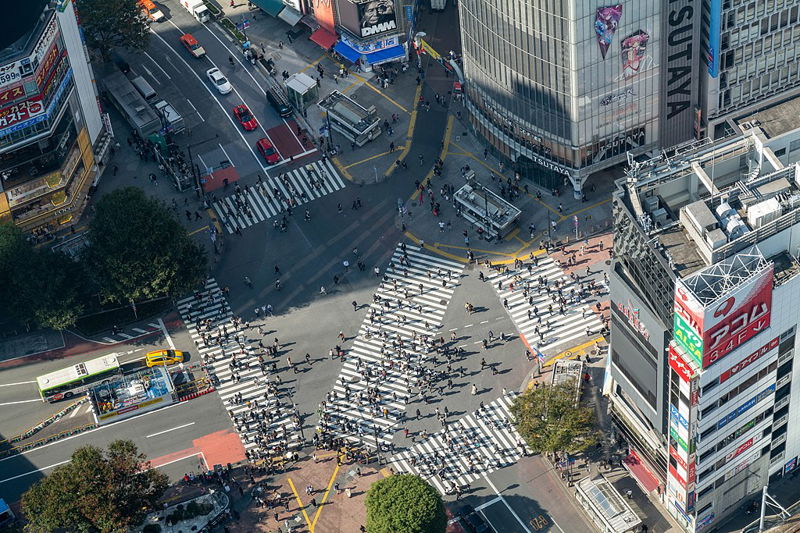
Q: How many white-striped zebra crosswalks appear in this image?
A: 5